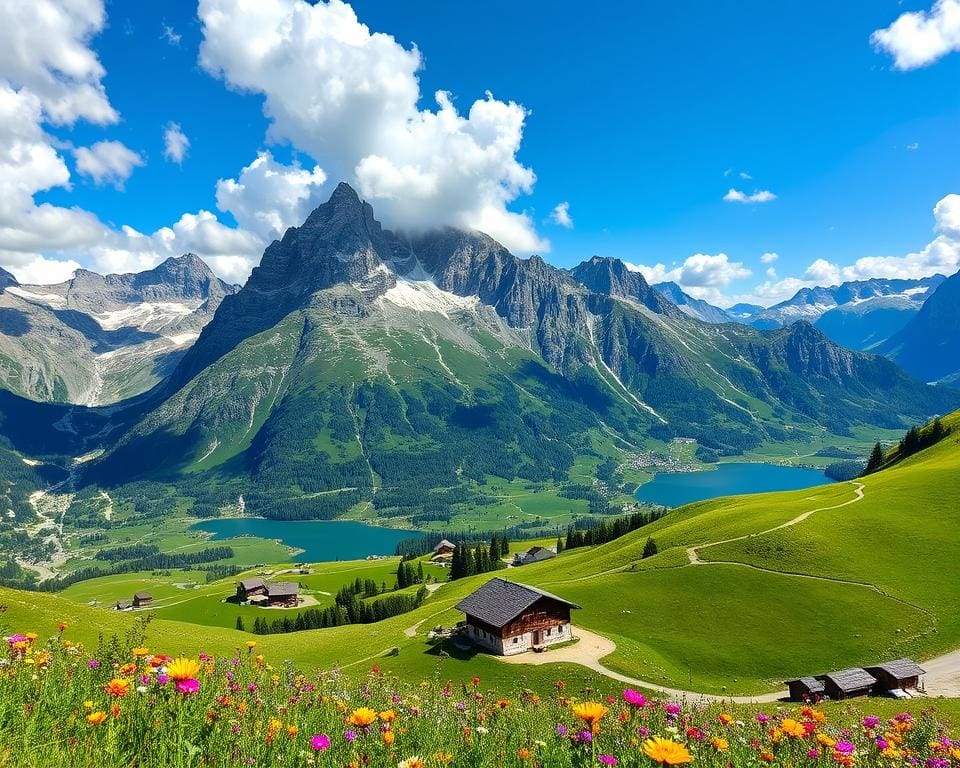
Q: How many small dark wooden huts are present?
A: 3